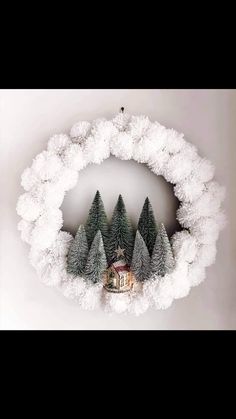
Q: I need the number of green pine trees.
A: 7